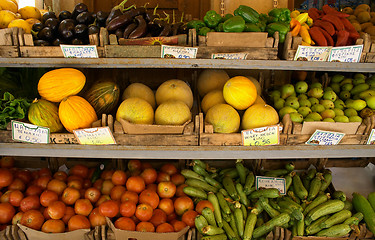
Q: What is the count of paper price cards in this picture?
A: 11